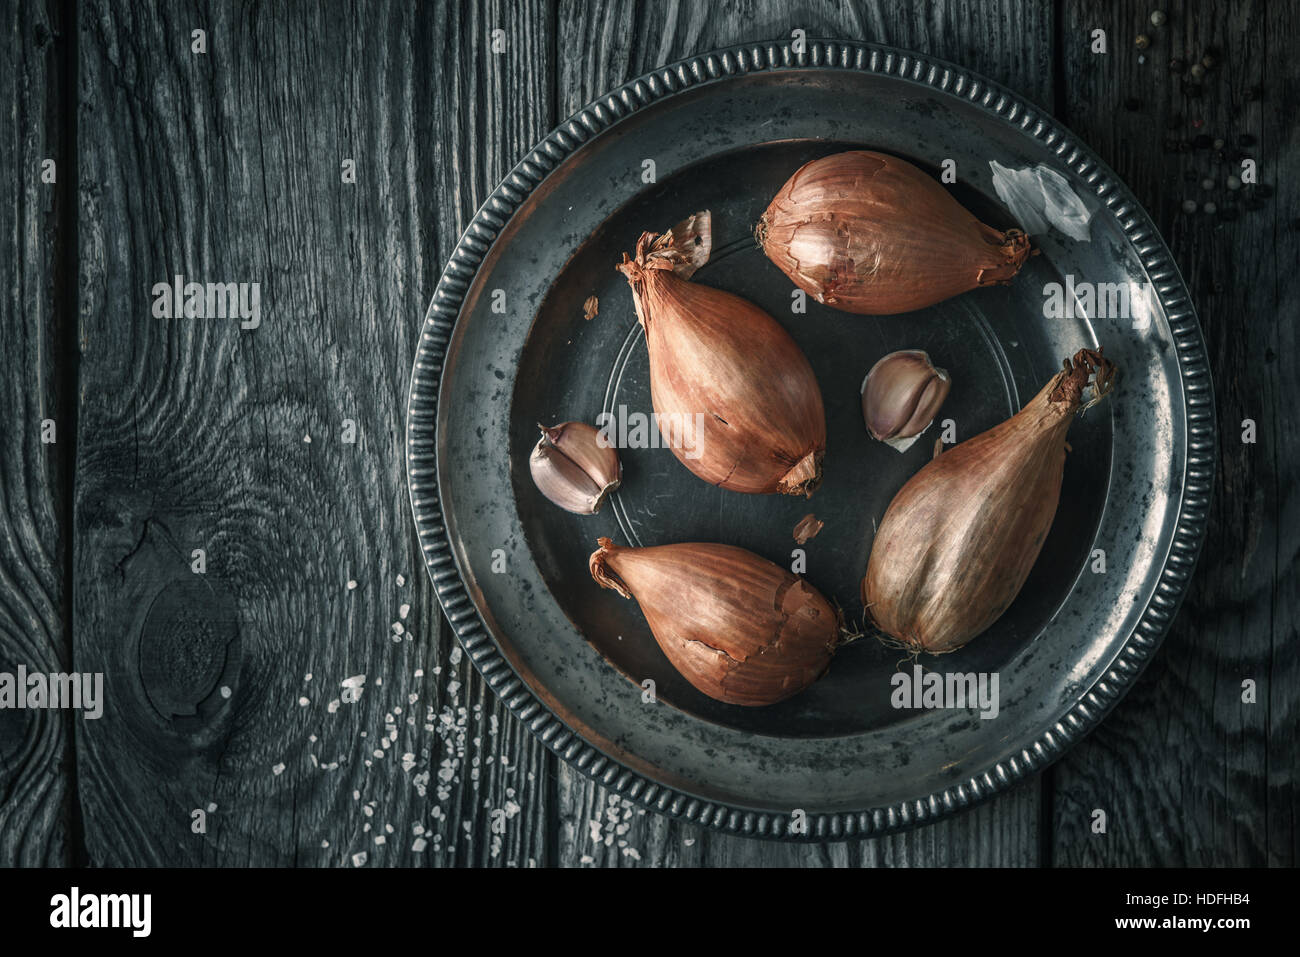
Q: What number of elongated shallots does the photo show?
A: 4